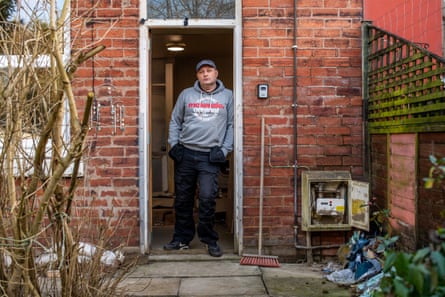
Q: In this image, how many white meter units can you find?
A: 1